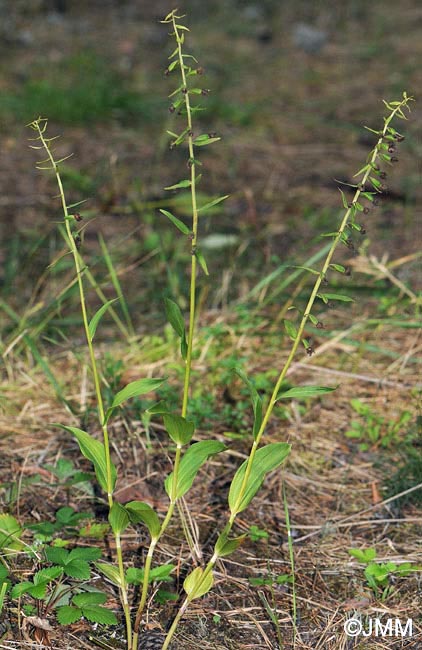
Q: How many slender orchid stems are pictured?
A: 3